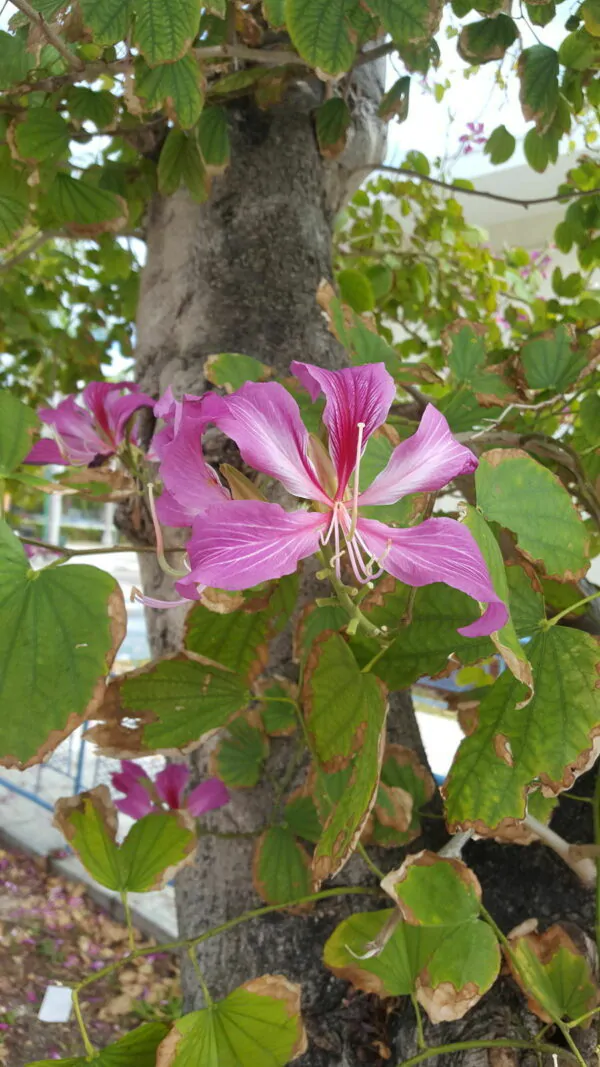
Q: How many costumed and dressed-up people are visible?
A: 0